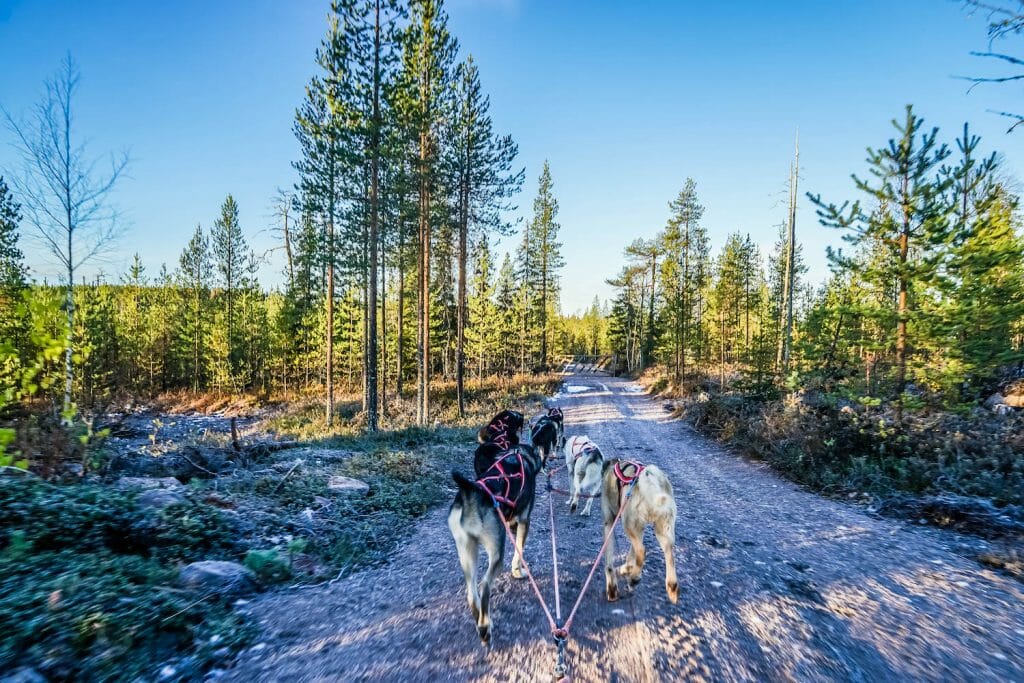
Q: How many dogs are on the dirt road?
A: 6